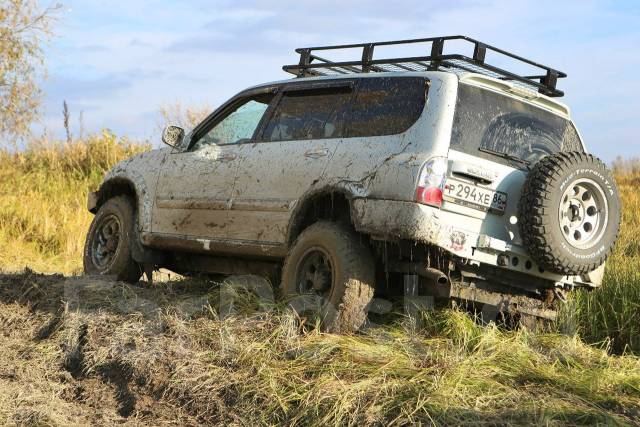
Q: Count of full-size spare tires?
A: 1